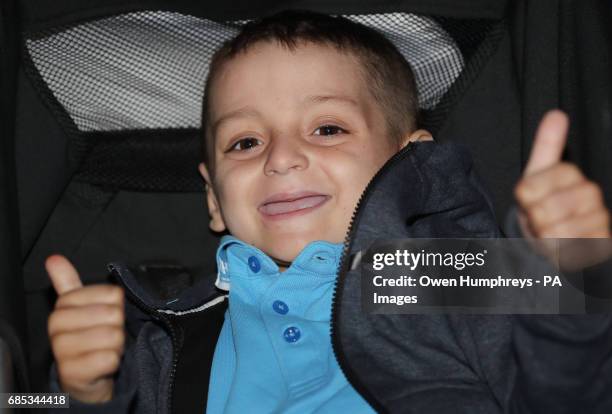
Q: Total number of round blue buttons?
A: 3